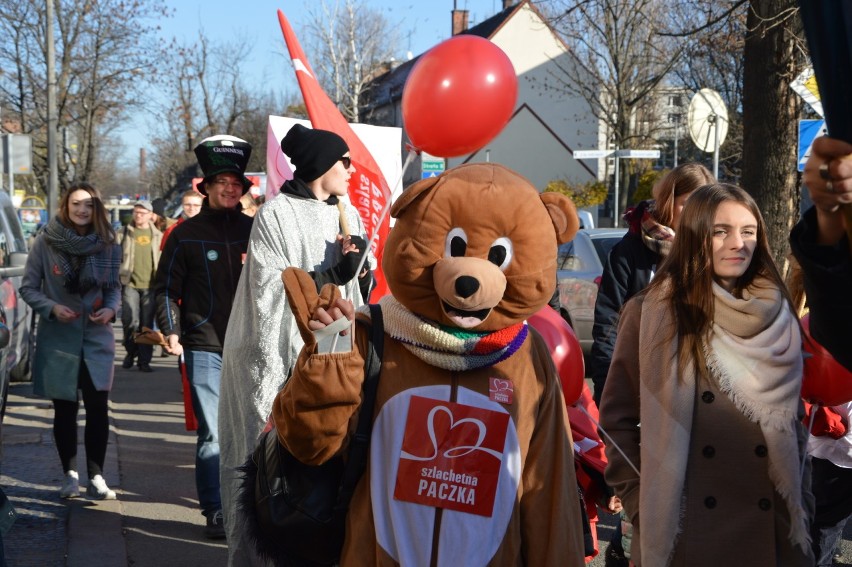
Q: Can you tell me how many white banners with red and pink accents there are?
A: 1